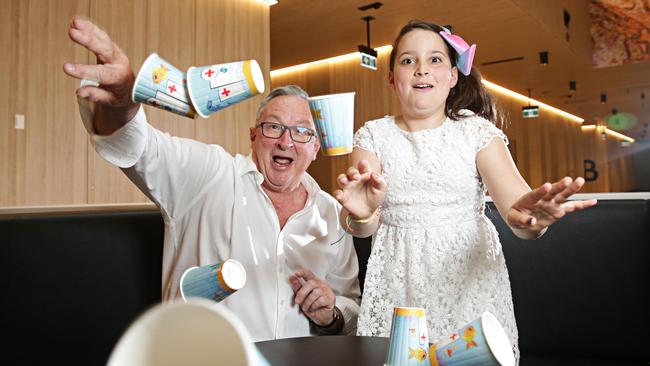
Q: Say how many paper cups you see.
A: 7